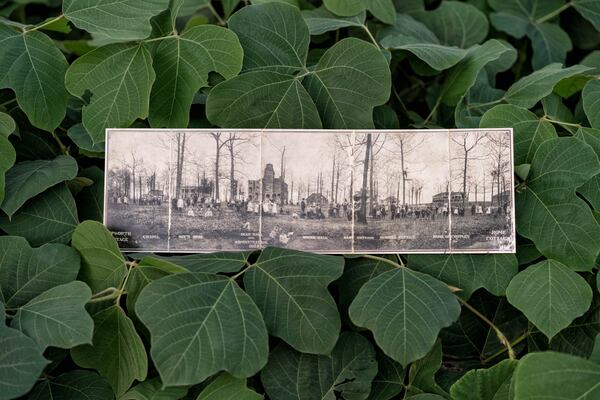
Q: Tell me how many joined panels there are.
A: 5